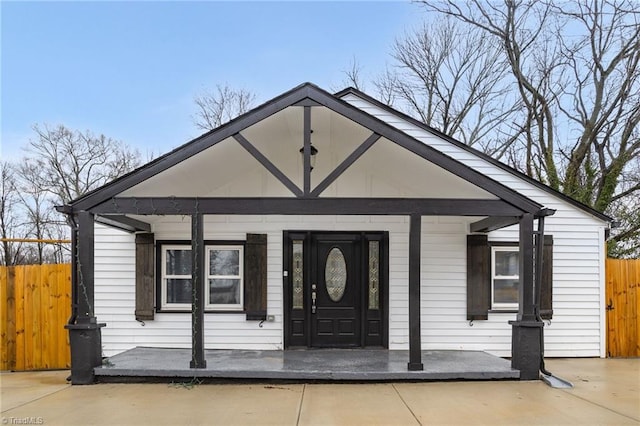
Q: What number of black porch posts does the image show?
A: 4